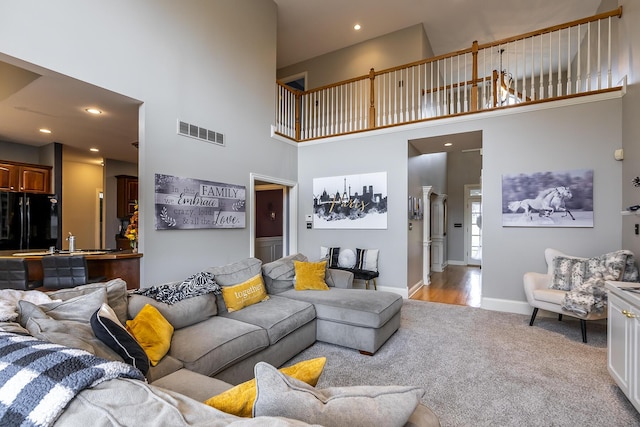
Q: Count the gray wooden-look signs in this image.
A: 1